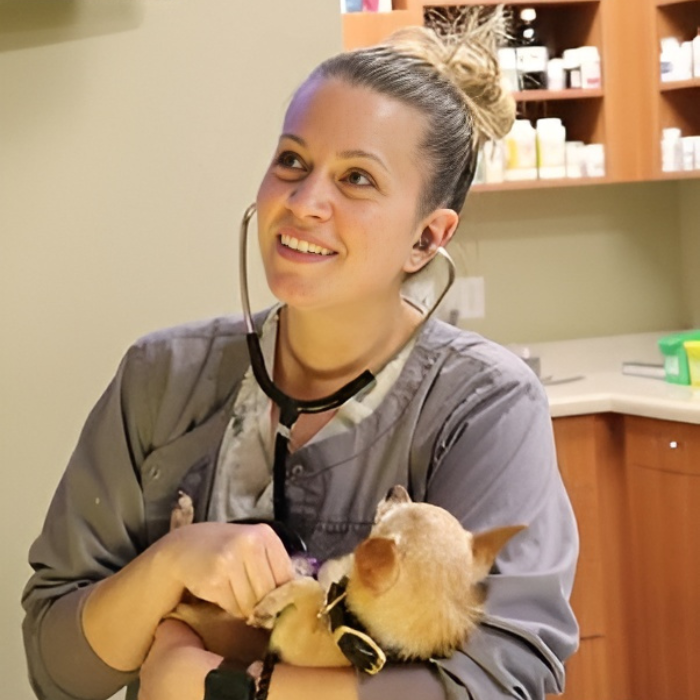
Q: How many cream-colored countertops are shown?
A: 1